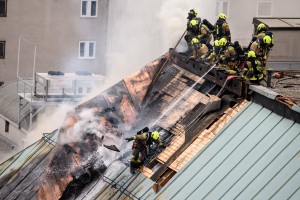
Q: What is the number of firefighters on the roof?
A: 10